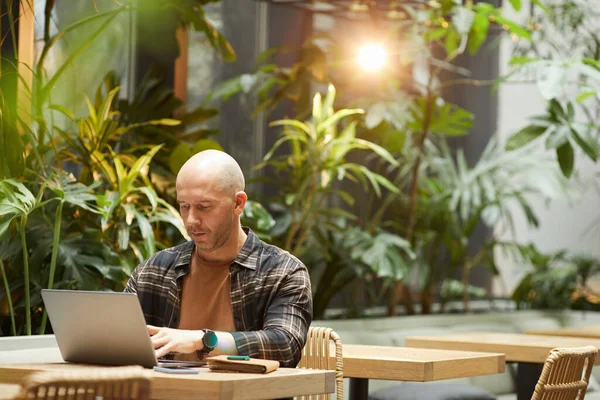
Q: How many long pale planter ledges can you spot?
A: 1